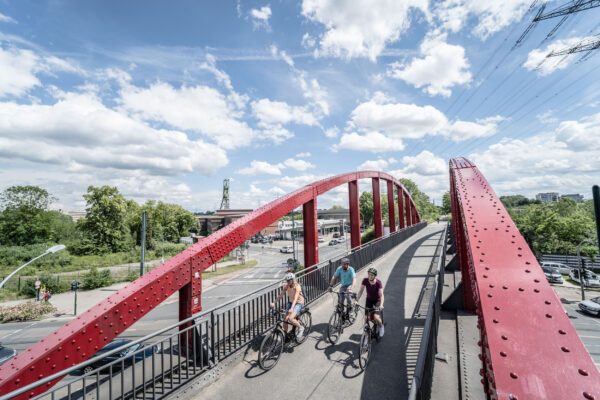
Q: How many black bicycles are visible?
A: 3